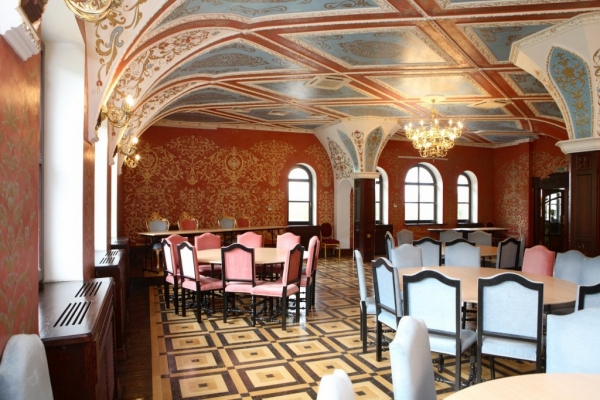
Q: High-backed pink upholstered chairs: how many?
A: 11